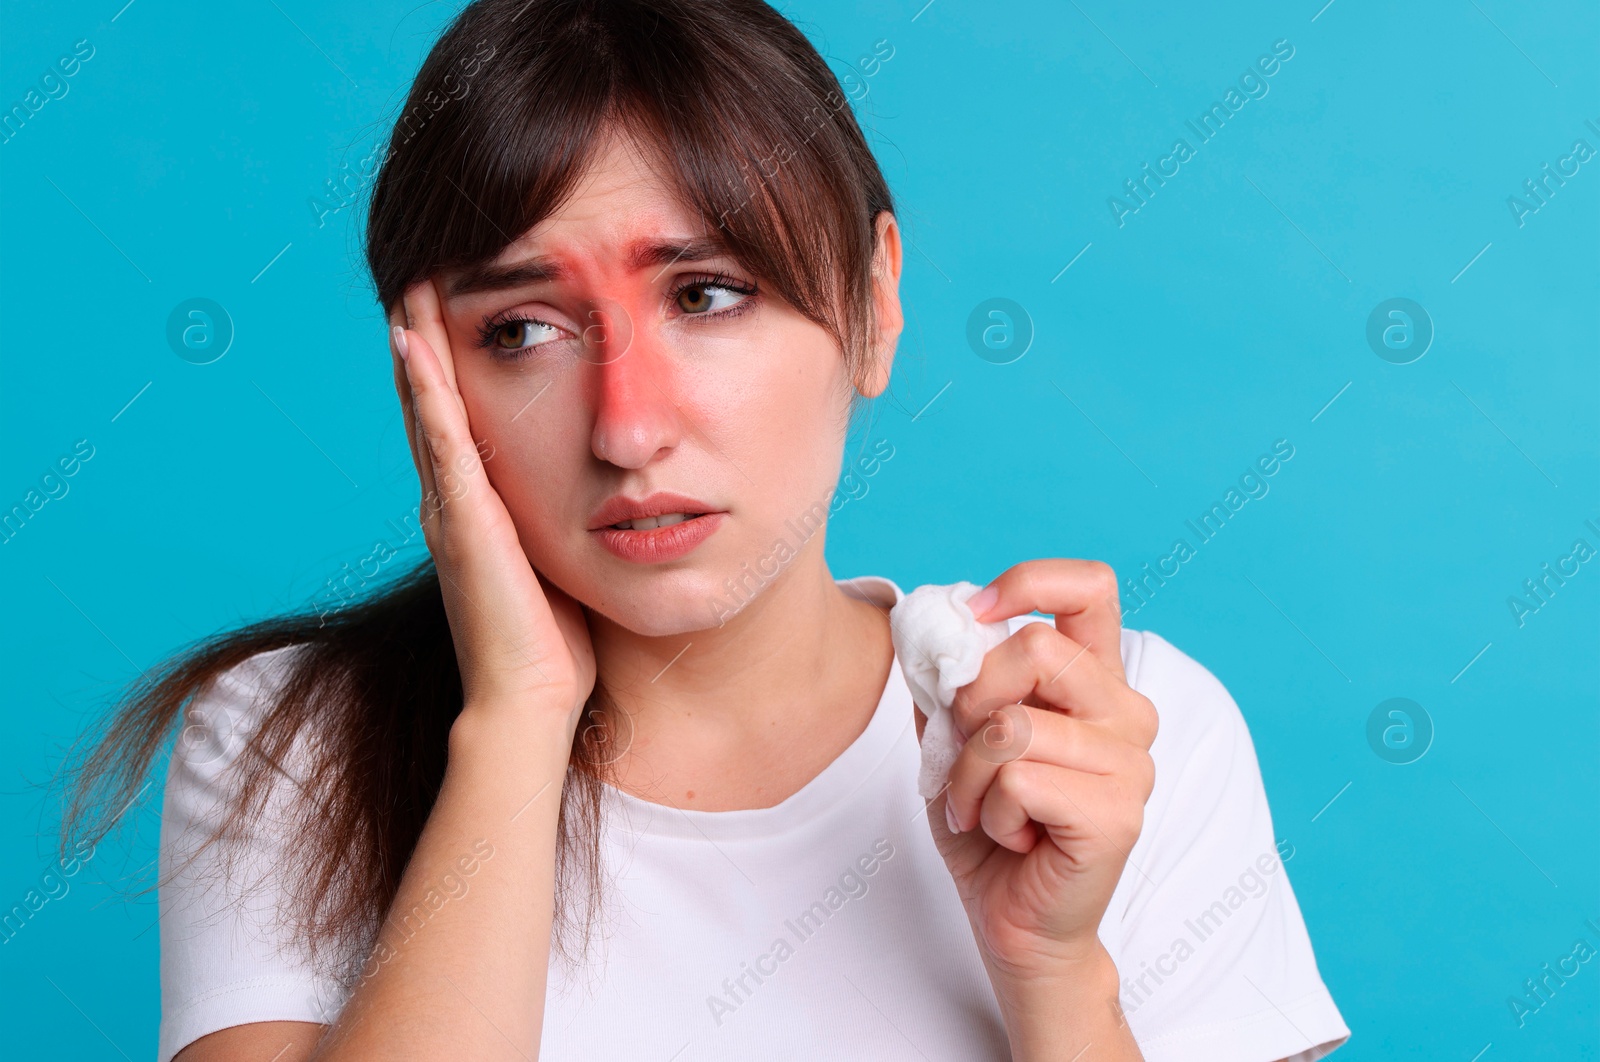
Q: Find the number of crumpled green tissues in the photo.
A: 0